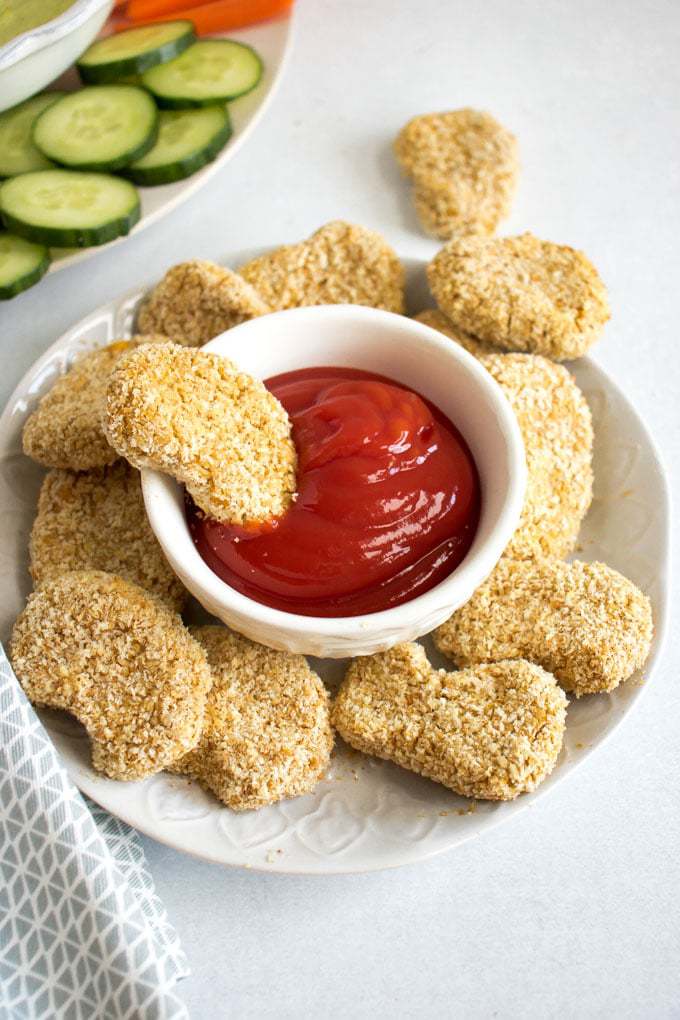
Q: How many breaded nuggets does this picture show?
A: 13